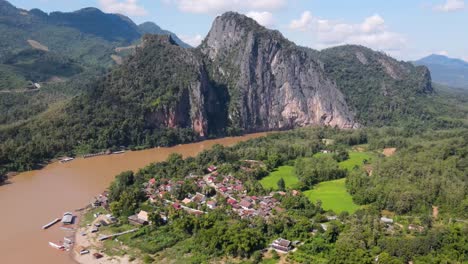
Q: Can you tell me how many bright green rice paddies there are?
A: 3